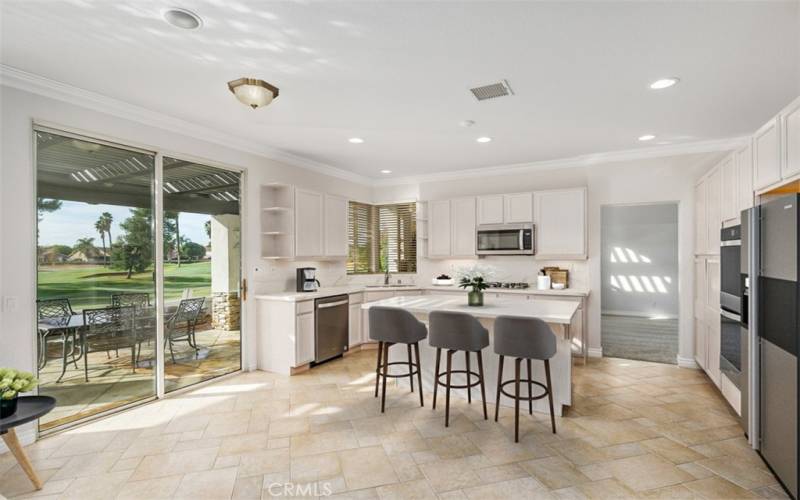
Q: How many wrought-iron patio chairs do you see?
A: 4